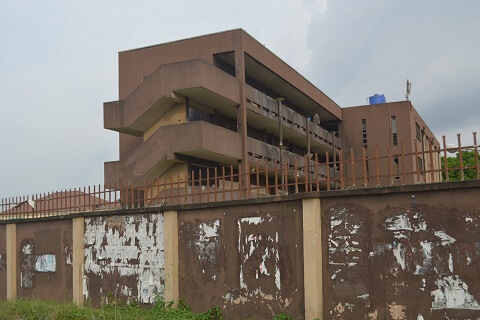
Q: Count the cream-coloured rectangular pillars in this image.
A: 4